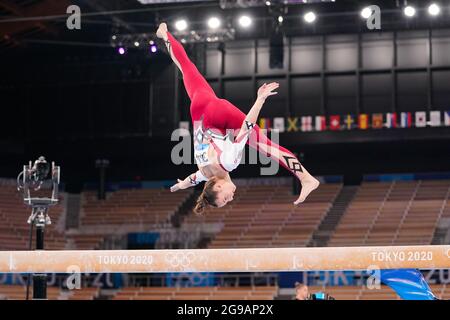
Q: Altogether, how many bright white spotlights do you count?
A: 7